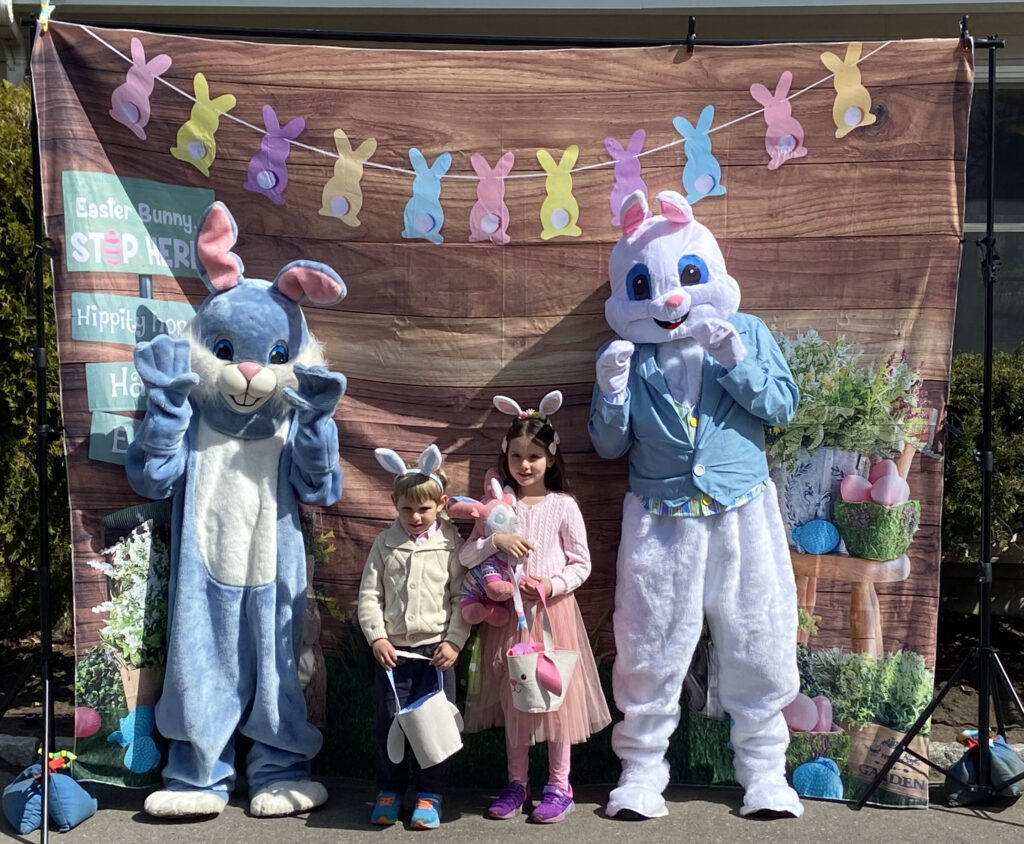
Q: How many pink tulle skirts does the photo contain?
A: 1